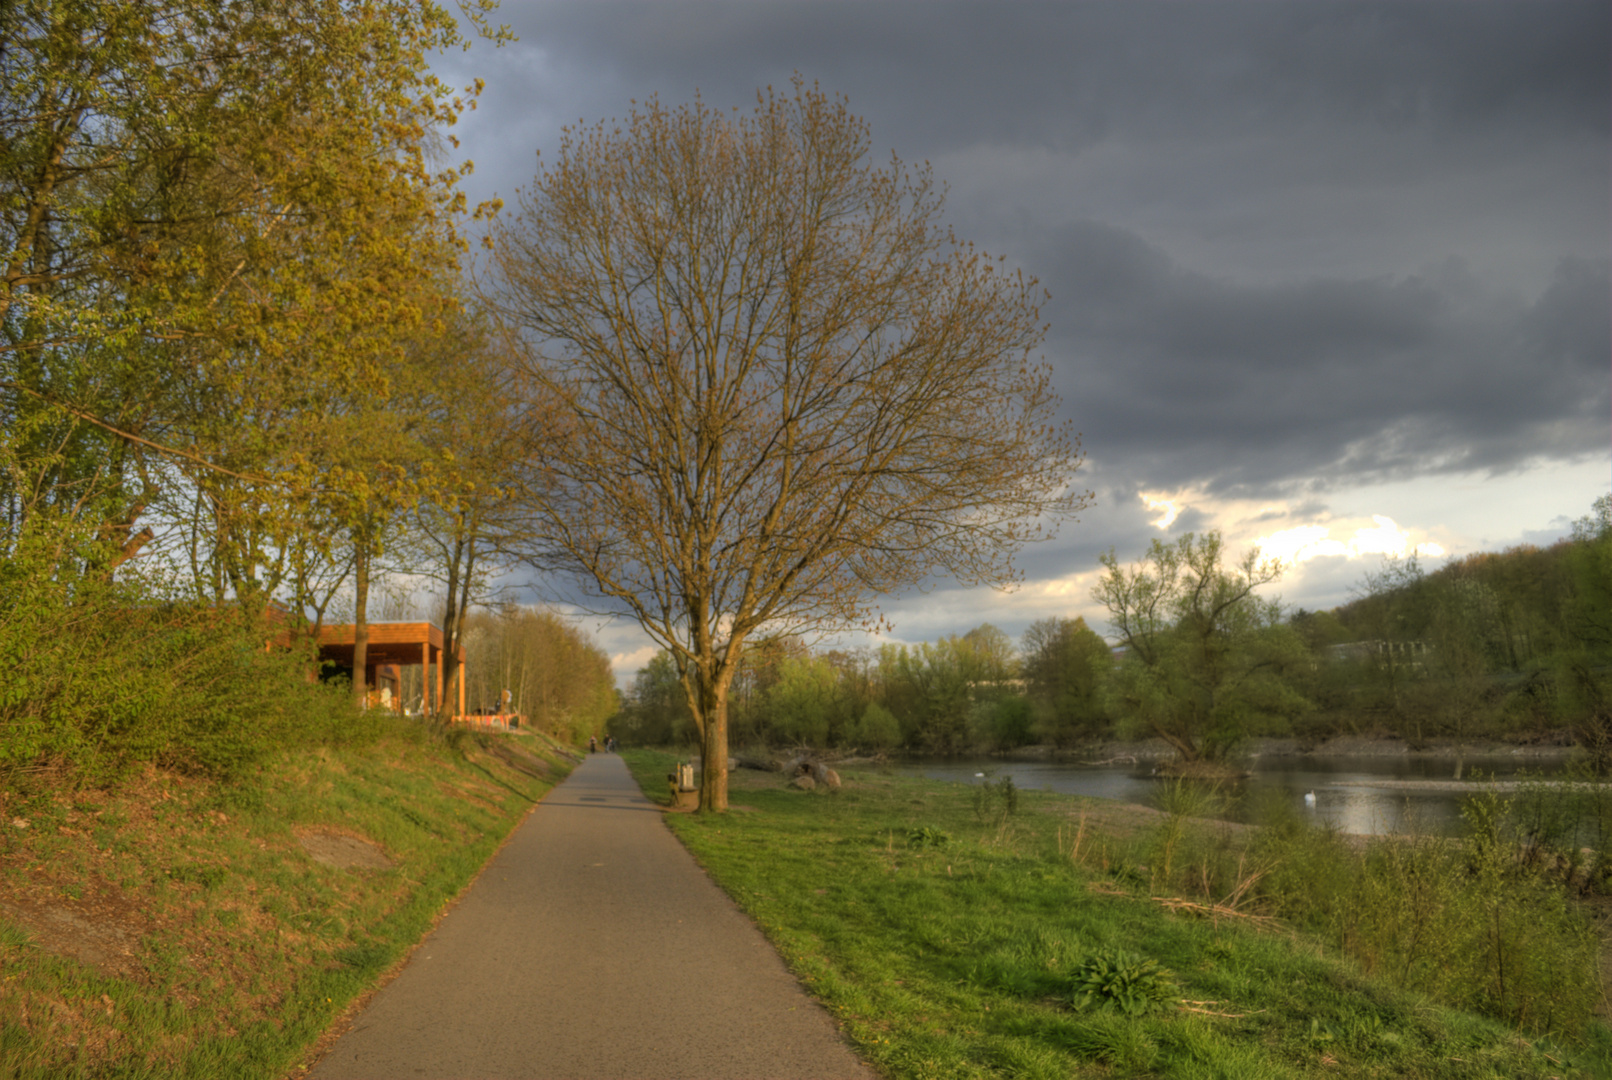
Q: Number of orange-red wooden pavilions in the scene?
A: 1